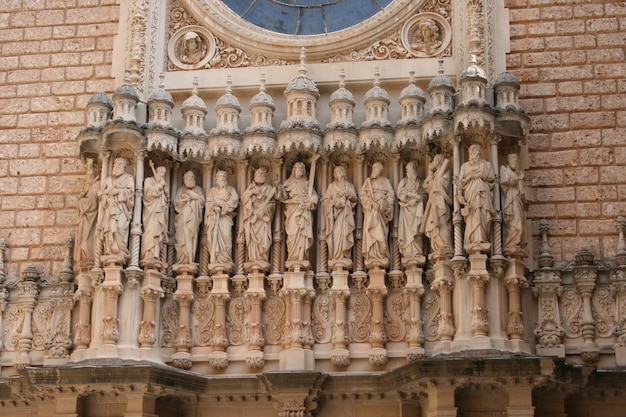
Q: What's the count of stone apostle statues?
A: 13